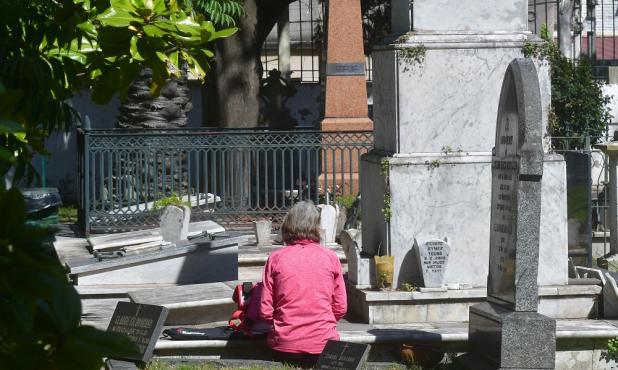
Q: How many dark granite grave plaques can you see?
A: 2